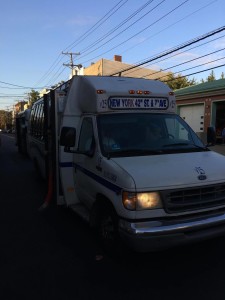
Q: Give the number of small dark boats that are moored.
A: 0